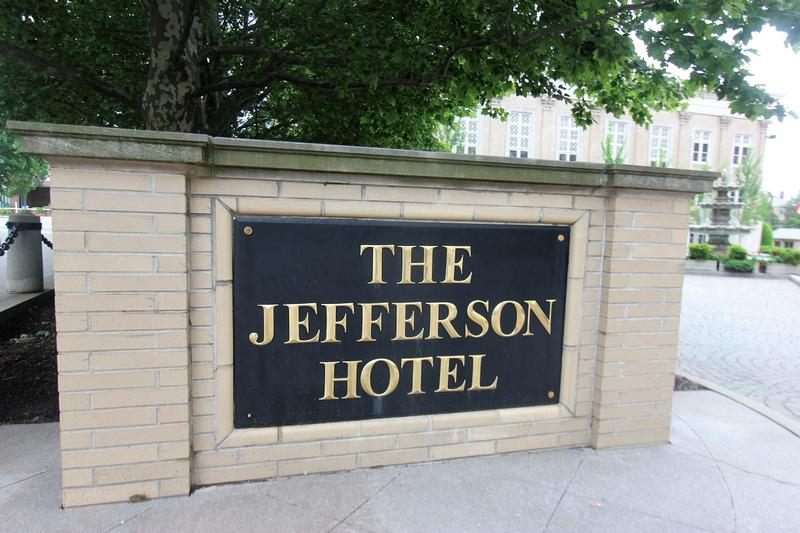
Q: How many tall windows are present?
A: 7